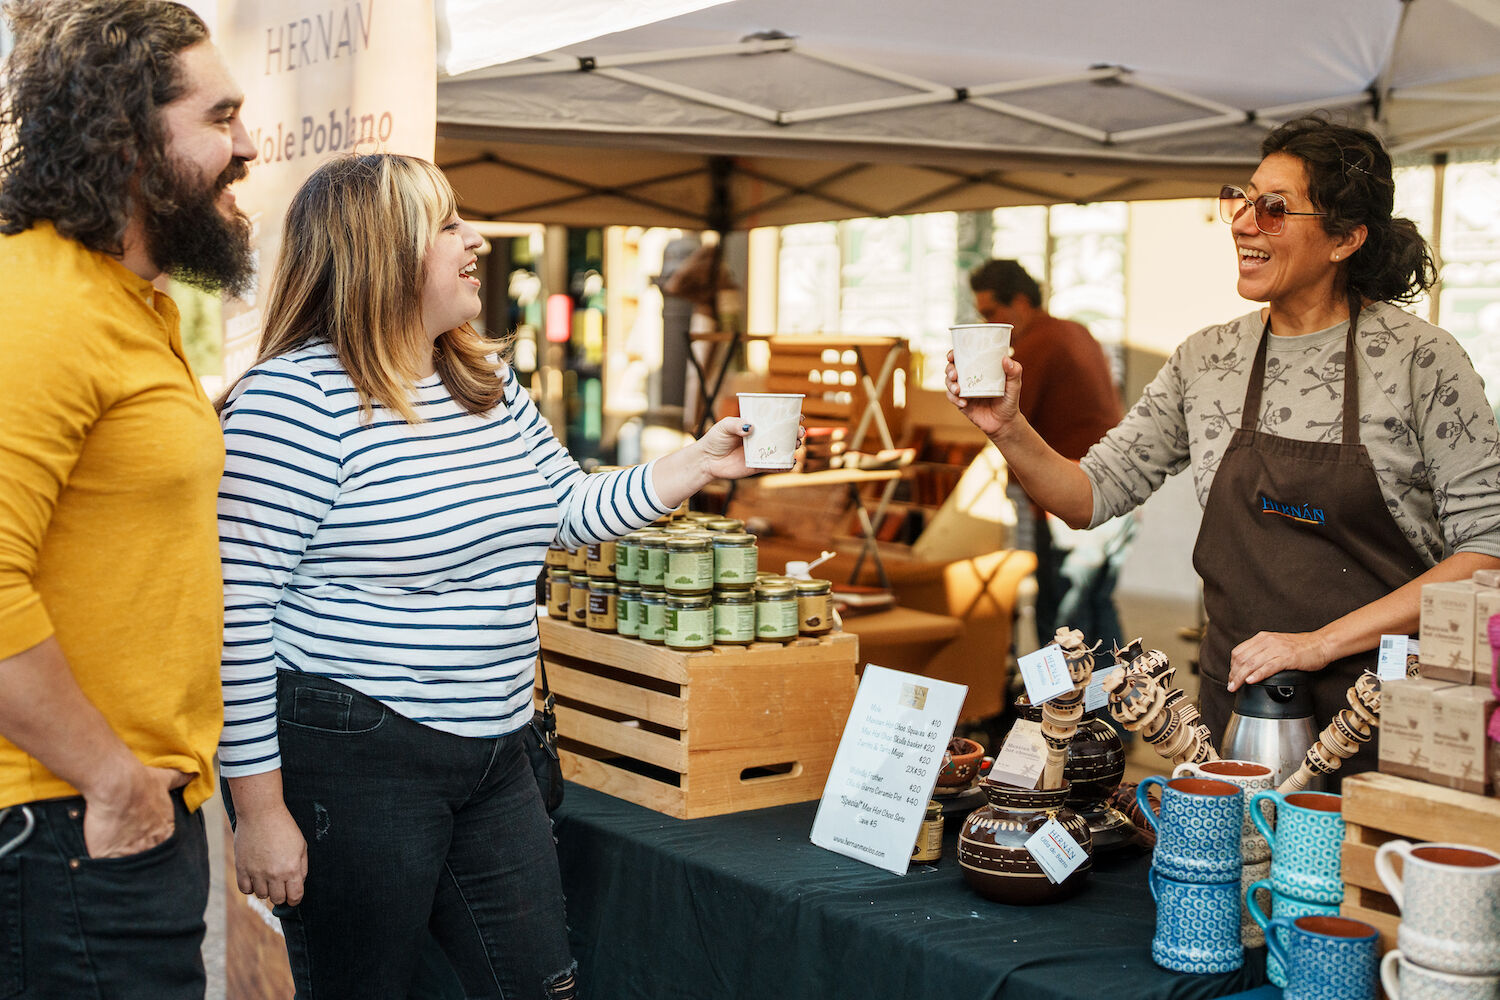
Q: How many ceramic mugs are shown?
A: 9